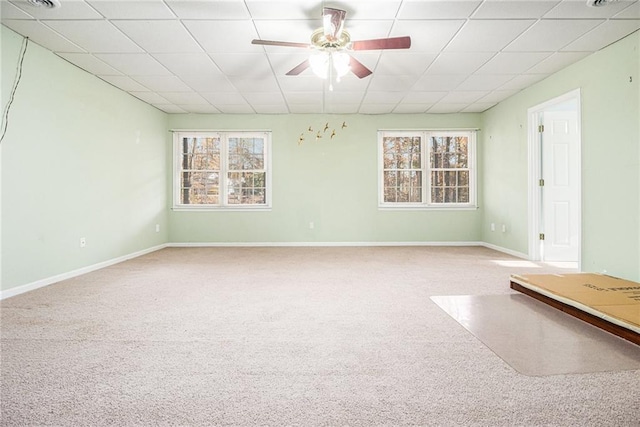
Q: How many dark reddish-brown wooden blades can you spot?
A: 5